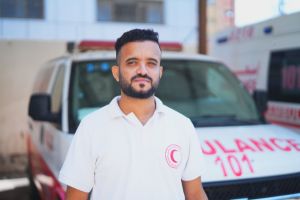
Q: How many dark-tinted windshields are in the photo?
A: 1